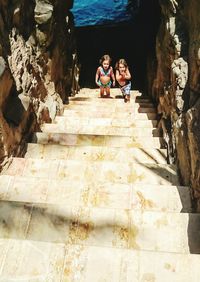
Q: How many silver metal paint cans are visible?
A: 0